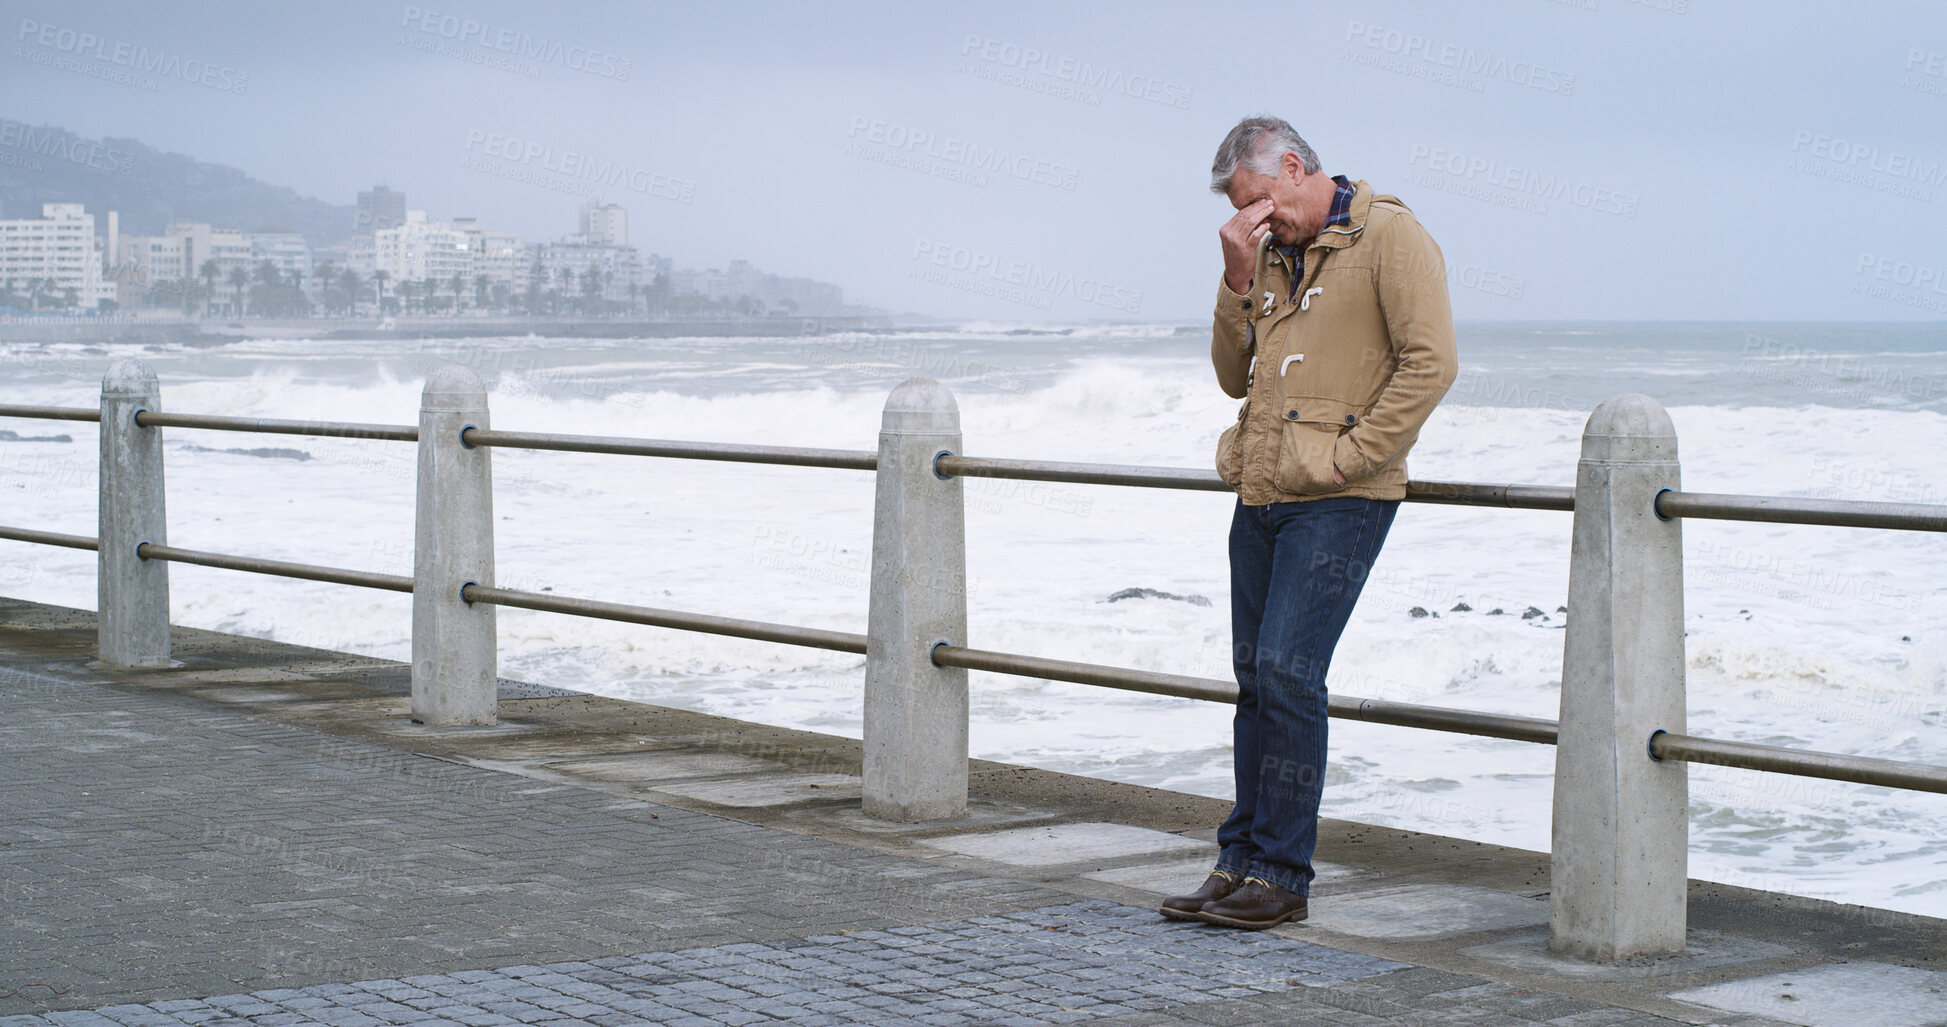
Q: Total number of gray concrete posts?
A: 4